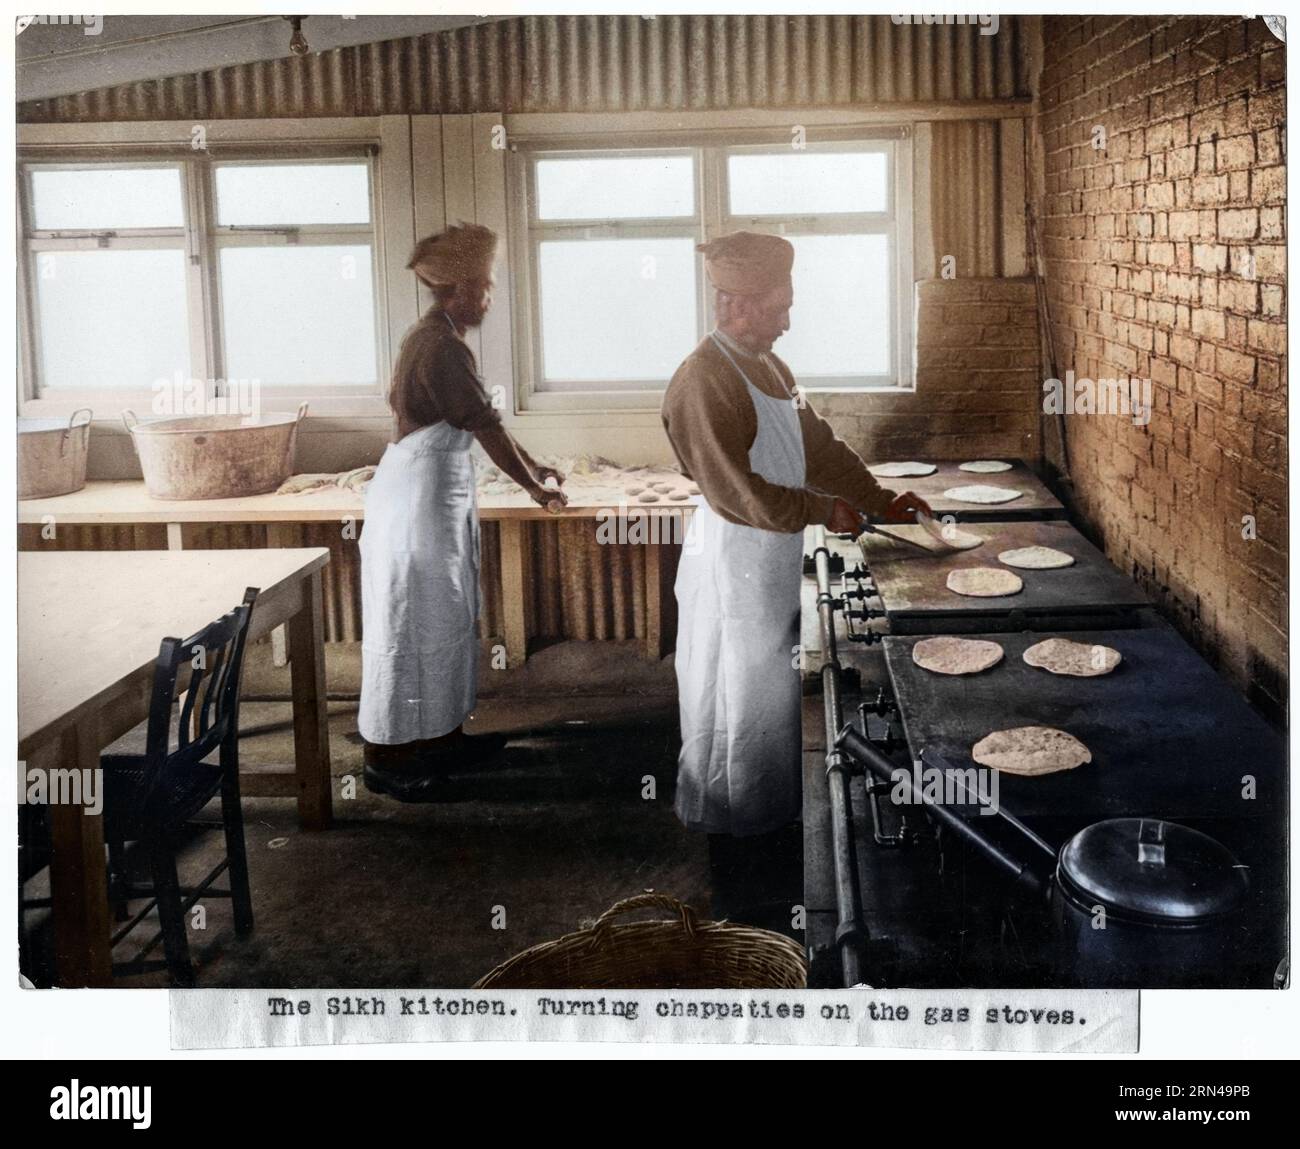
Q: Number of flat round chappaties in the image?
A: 9